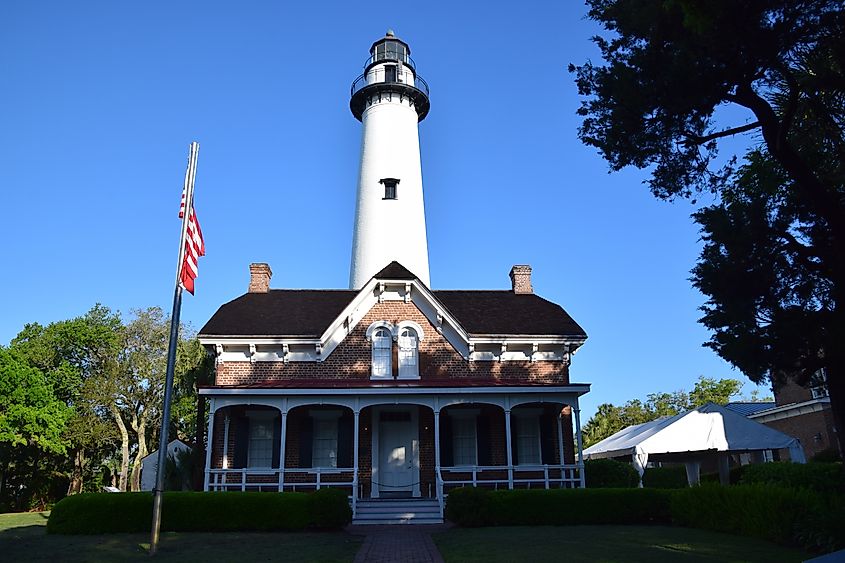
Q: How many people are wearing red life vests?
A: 0